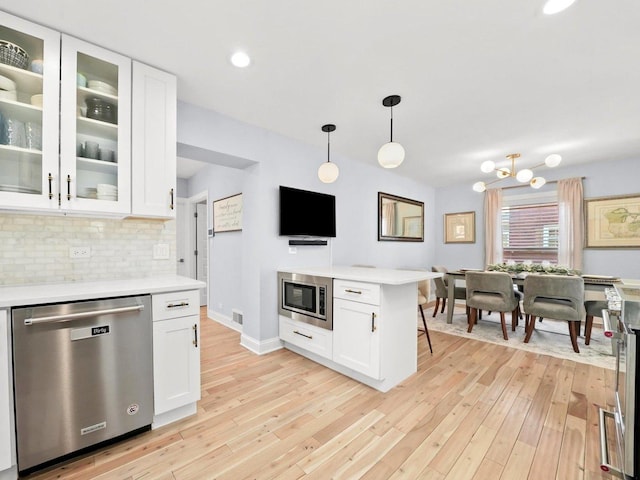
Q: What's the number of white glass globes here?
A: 8